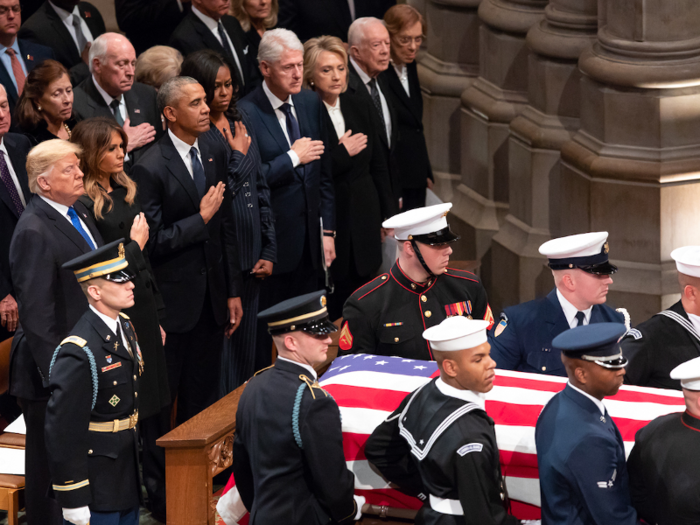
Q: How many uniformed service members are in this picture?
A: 8